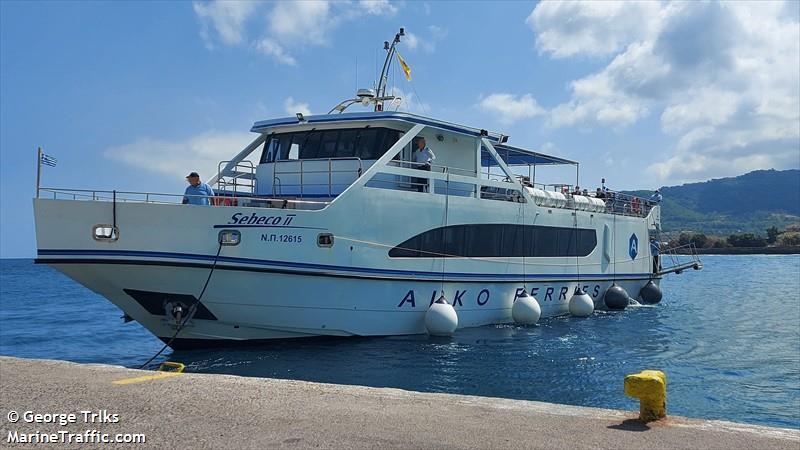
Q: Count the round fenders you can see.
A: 5